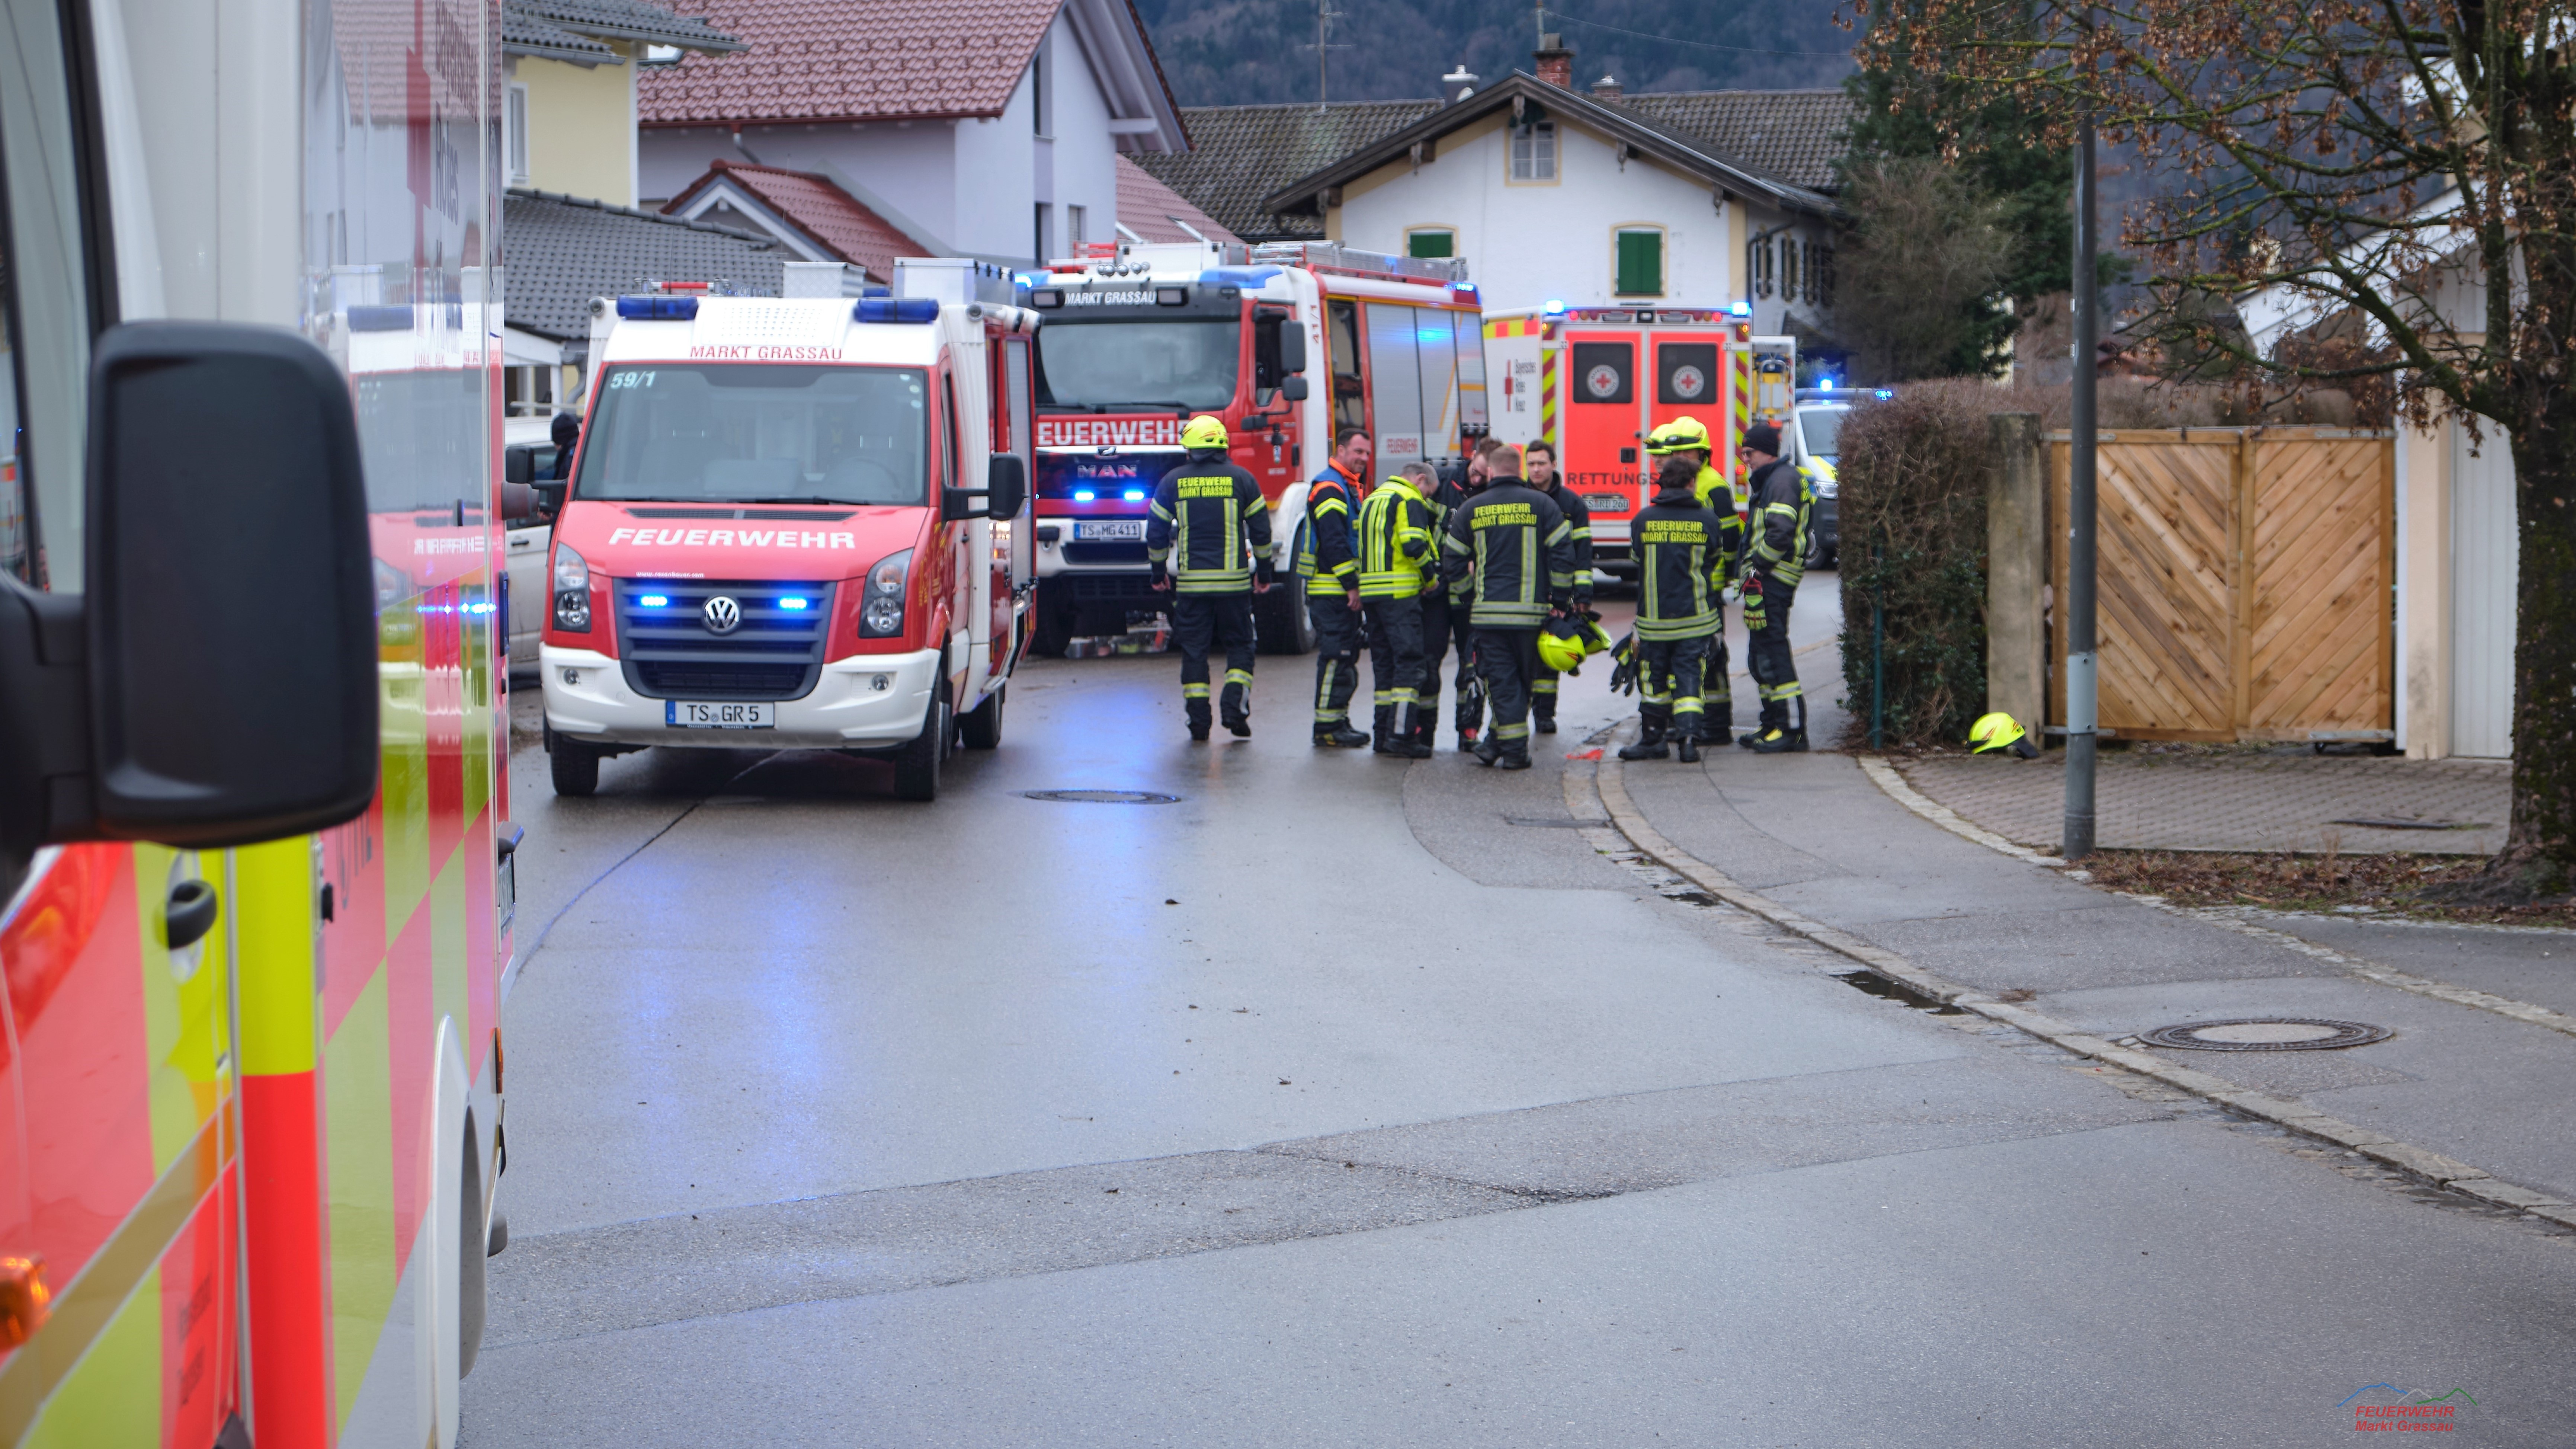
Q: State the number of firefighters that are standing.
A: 10